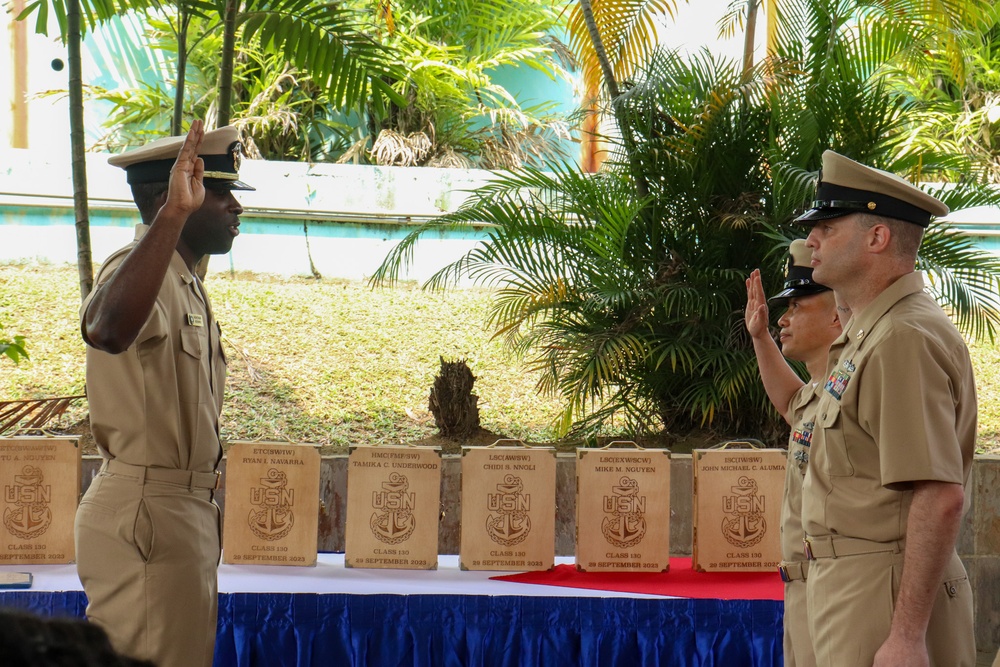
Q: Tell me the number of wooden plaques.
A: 6